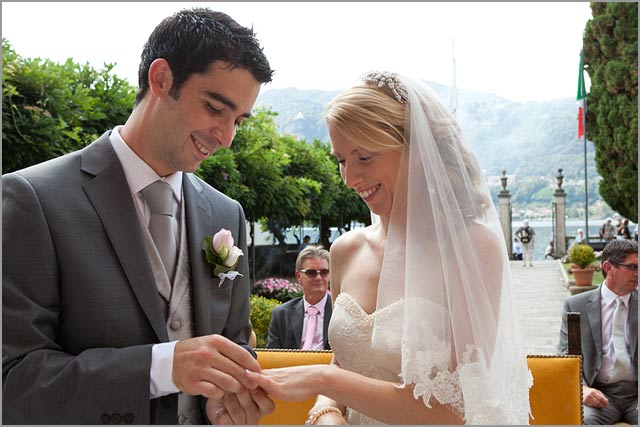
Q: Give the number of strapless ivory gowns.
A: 1